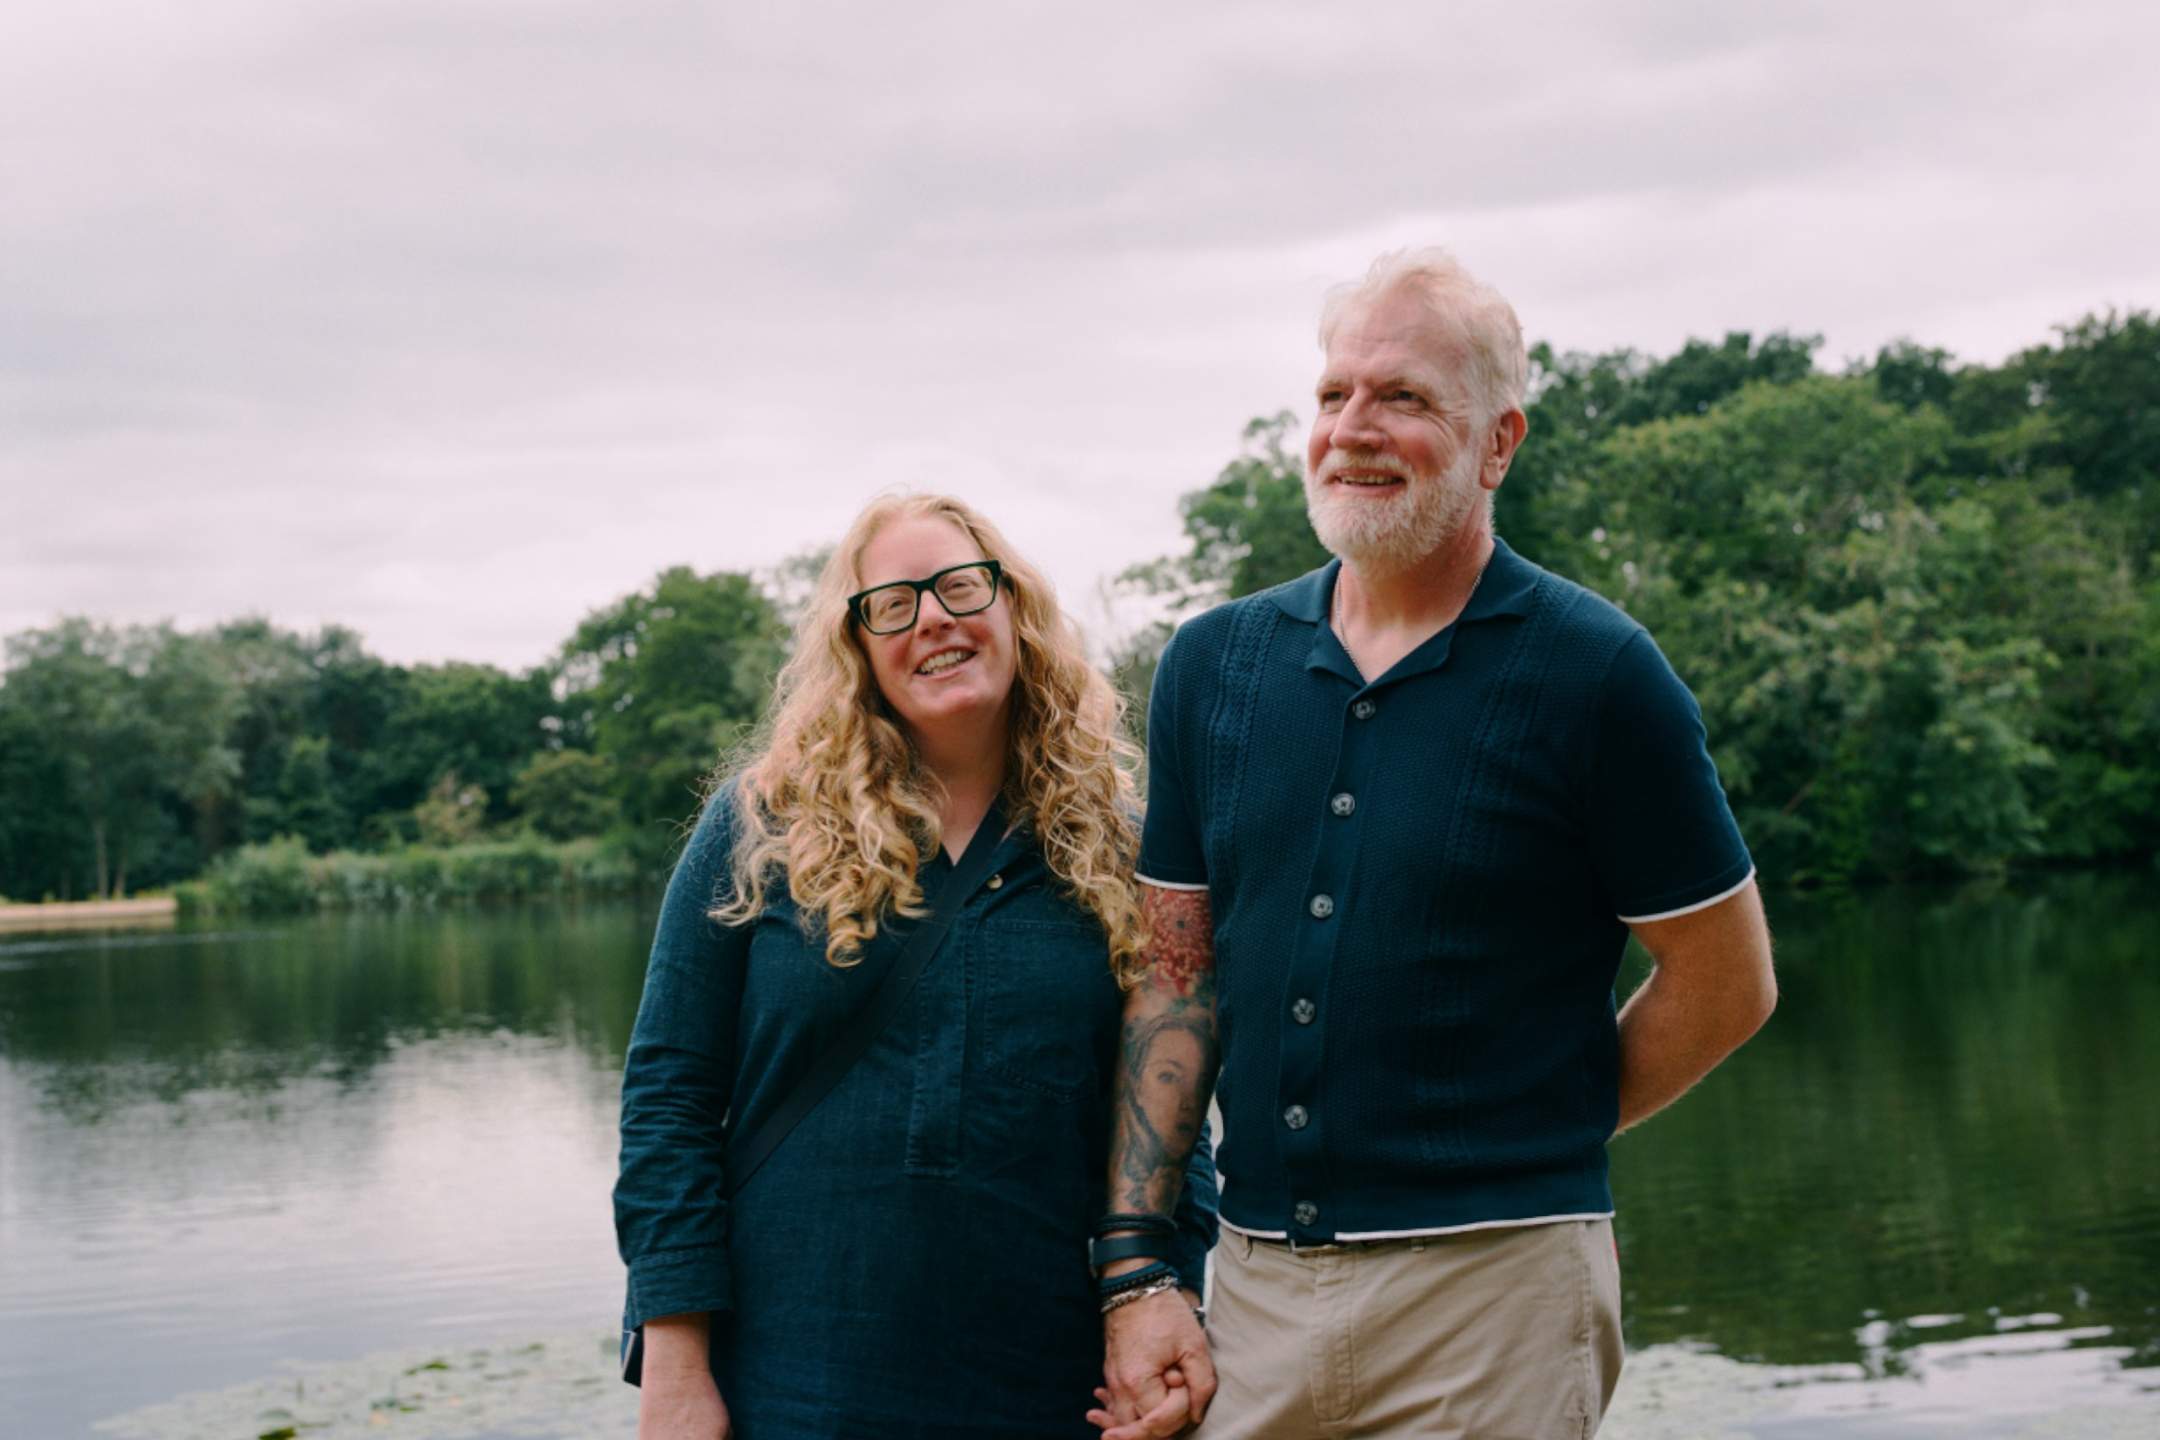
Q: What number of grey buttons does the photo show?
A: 6